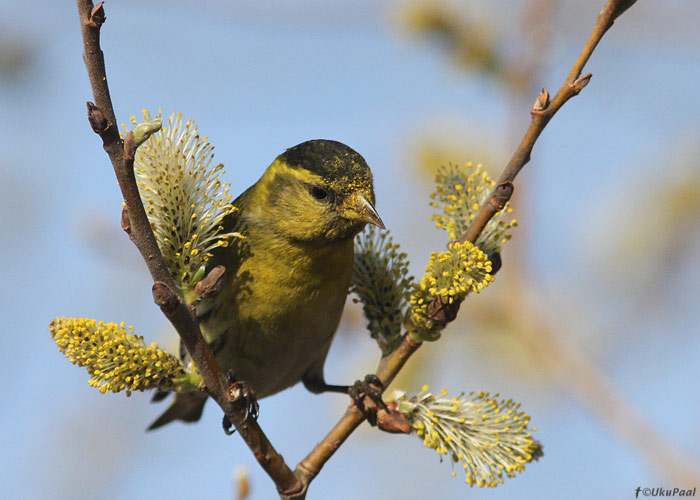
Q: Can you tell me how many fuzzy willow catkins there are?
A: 6